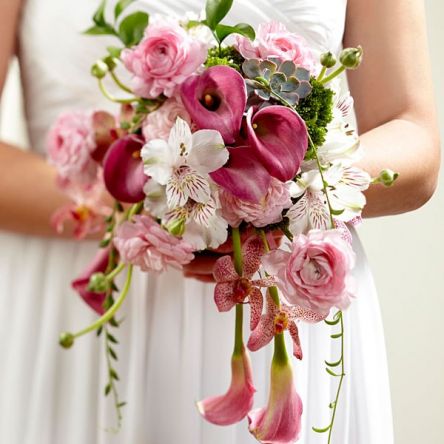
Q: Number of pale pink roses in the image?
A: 7